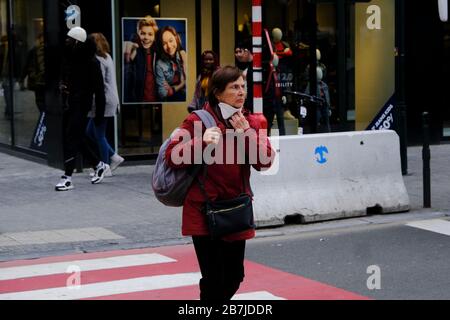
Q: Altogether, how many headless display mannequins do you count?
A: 0